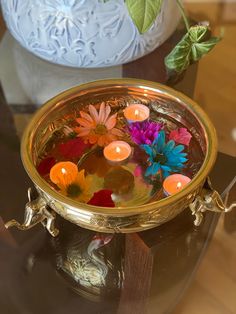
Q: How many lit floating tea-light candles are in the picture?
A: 4